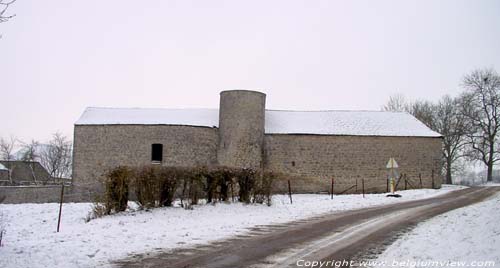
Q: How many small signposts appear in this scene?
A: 1